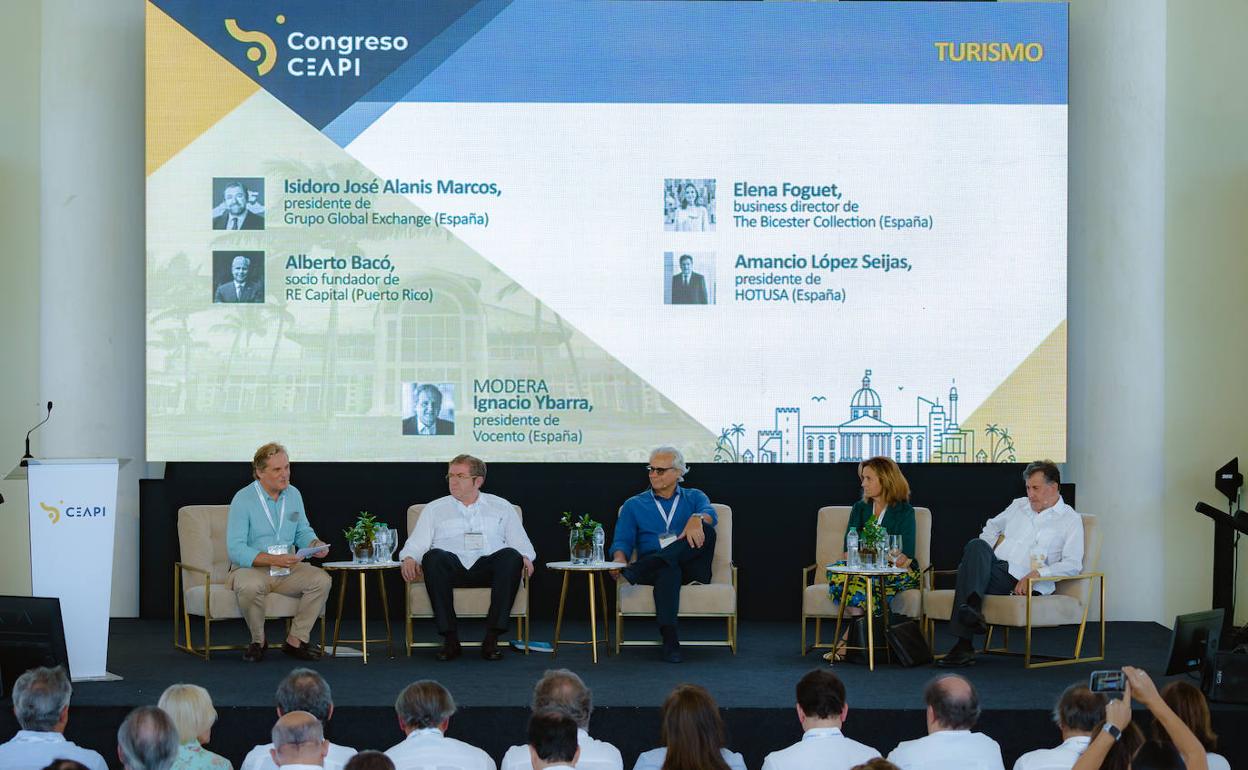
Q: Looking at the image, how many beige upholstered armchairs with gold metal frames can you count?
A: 5